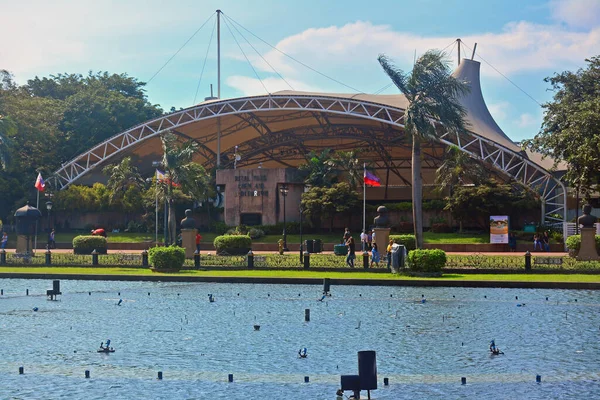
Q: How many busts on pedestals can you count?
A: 3